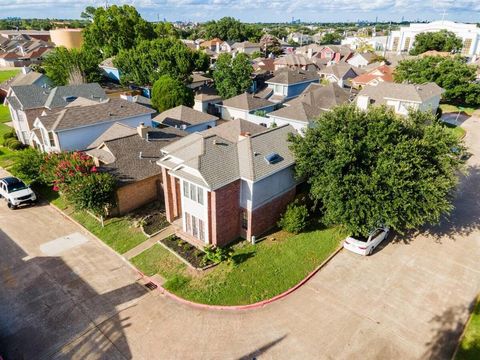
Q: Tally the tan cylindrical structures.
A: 1